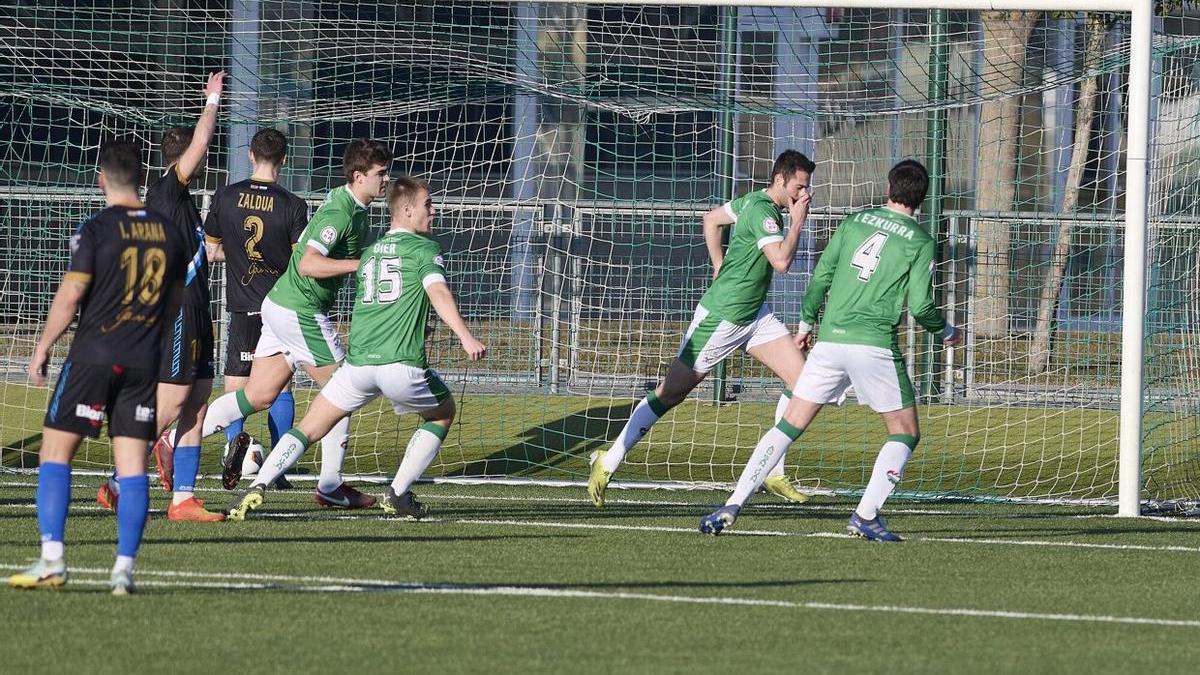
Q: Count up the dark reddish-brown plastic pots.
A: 0